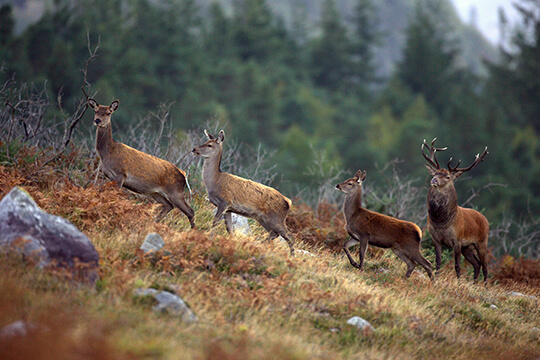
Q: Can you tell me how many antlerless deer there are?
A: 3